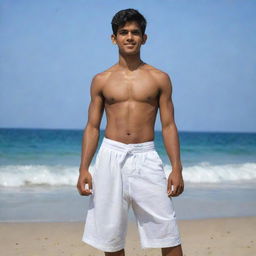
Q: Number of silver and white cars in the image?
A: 0